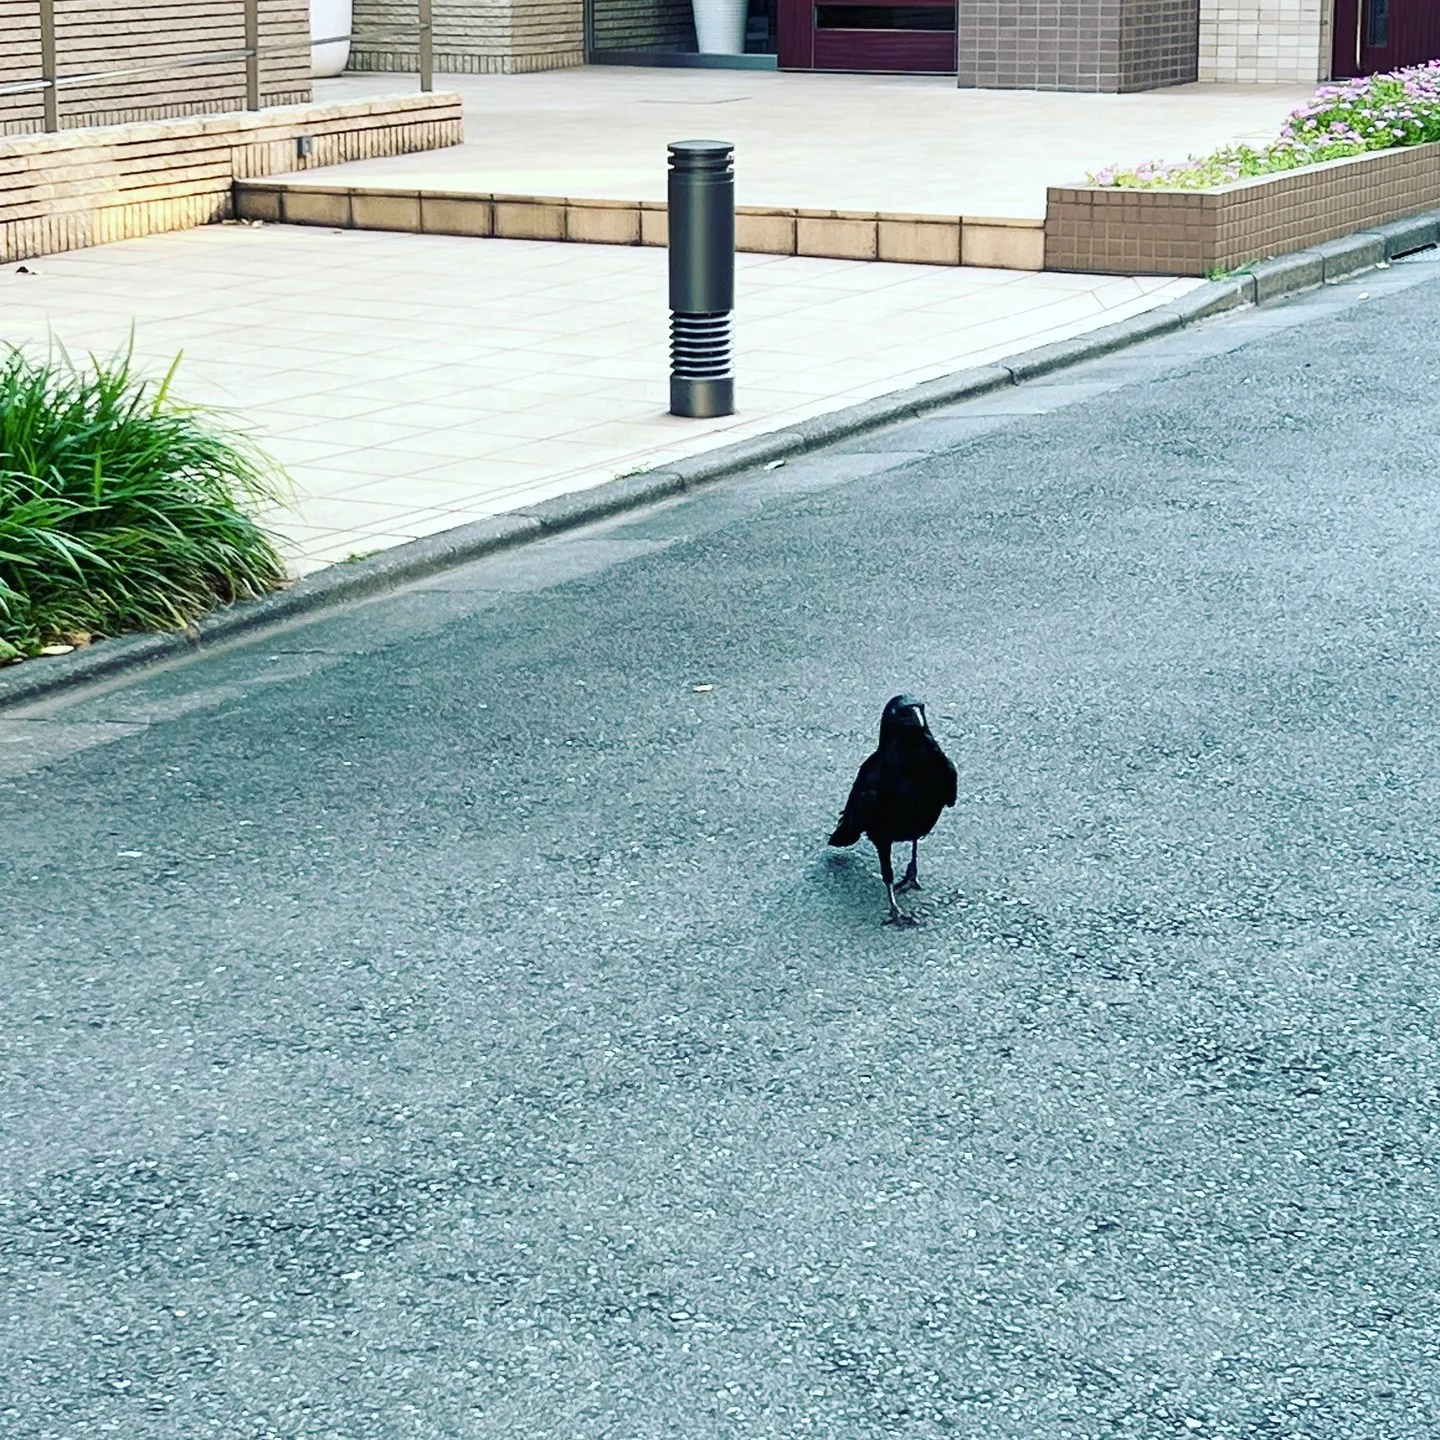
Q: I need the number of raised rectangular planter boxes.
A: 1